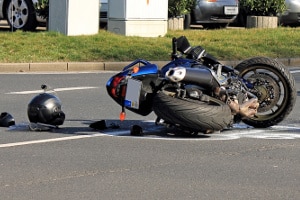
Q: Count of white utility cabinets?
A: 2